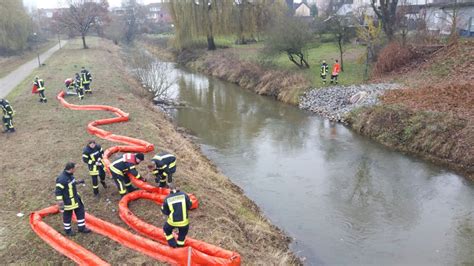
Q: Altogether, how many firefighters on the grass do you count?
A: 12